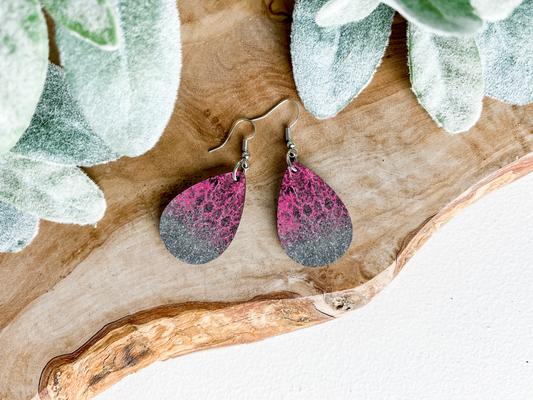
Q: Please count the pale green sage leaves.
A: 12